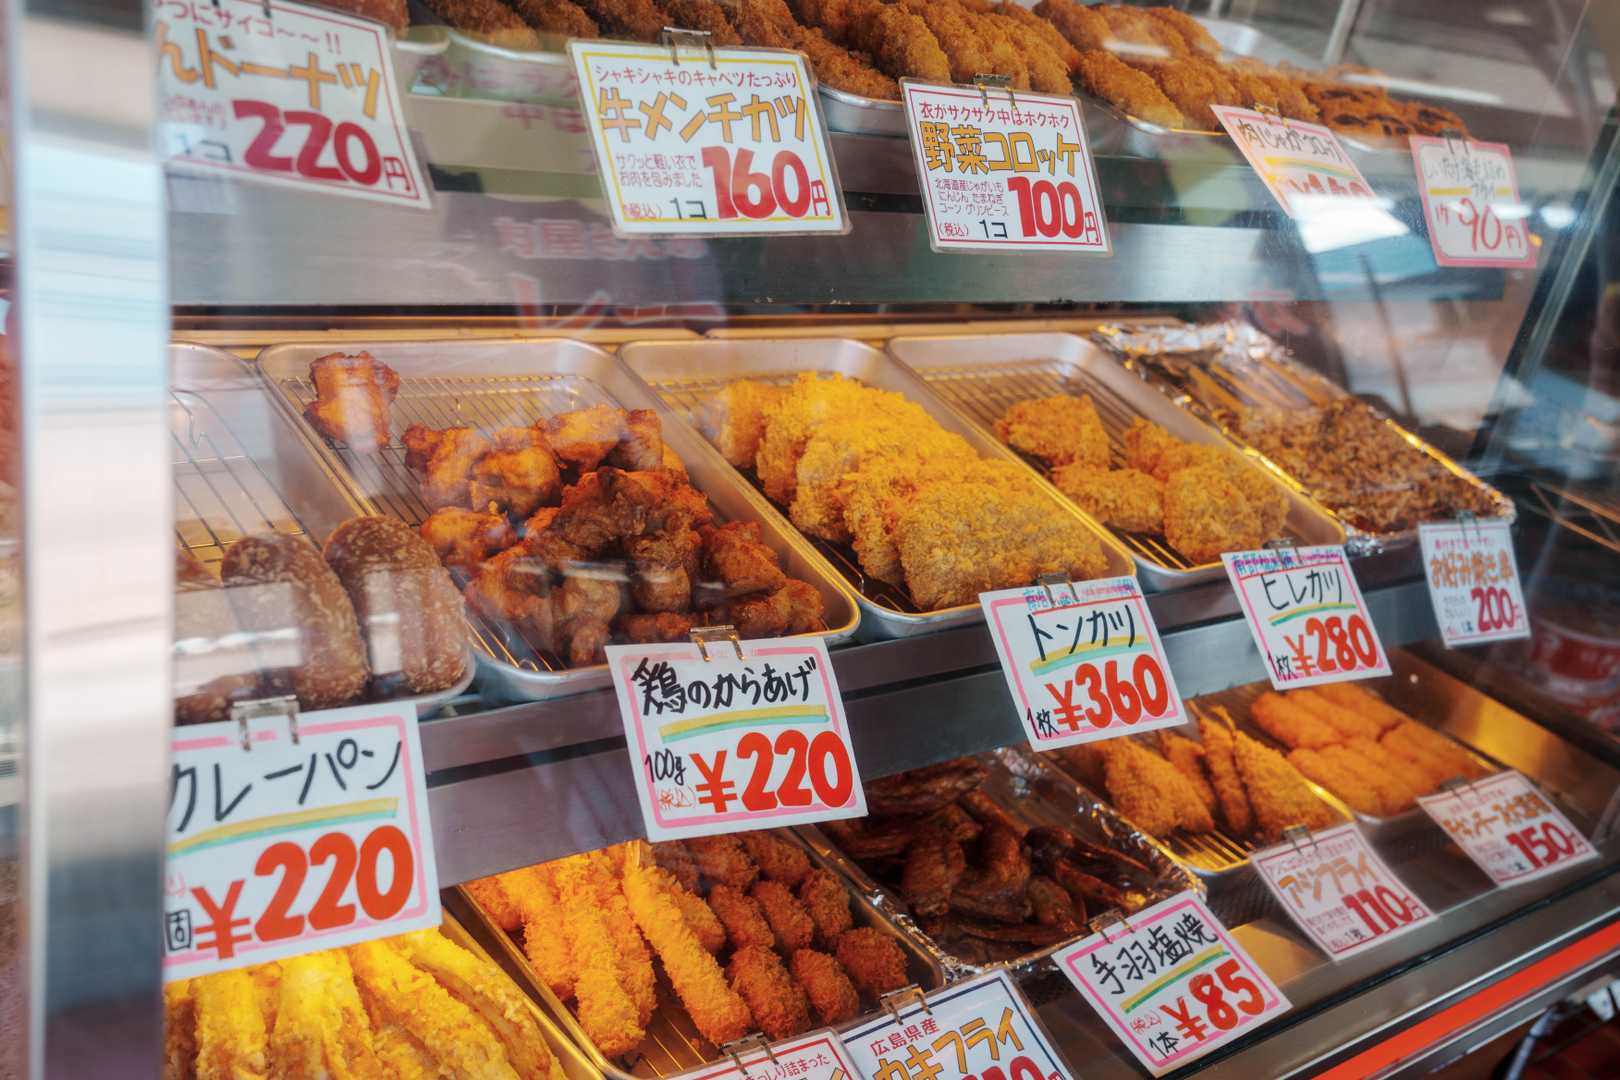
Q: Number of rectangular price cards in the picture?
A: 15